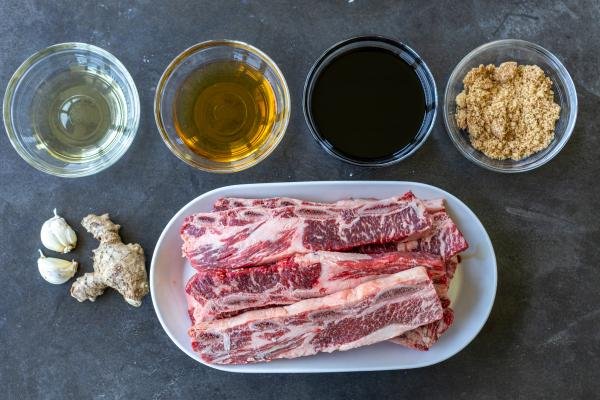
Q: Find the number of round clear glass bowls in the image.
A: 4